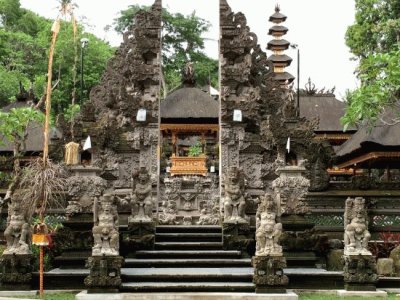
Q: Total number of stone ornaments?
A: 6